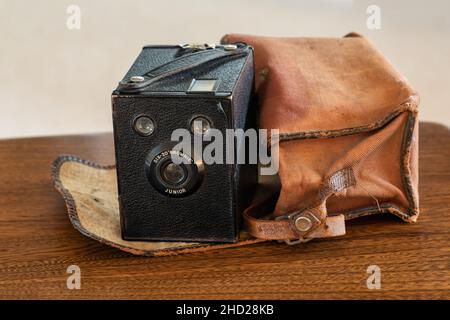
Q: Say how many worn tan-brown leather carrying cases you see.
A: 1